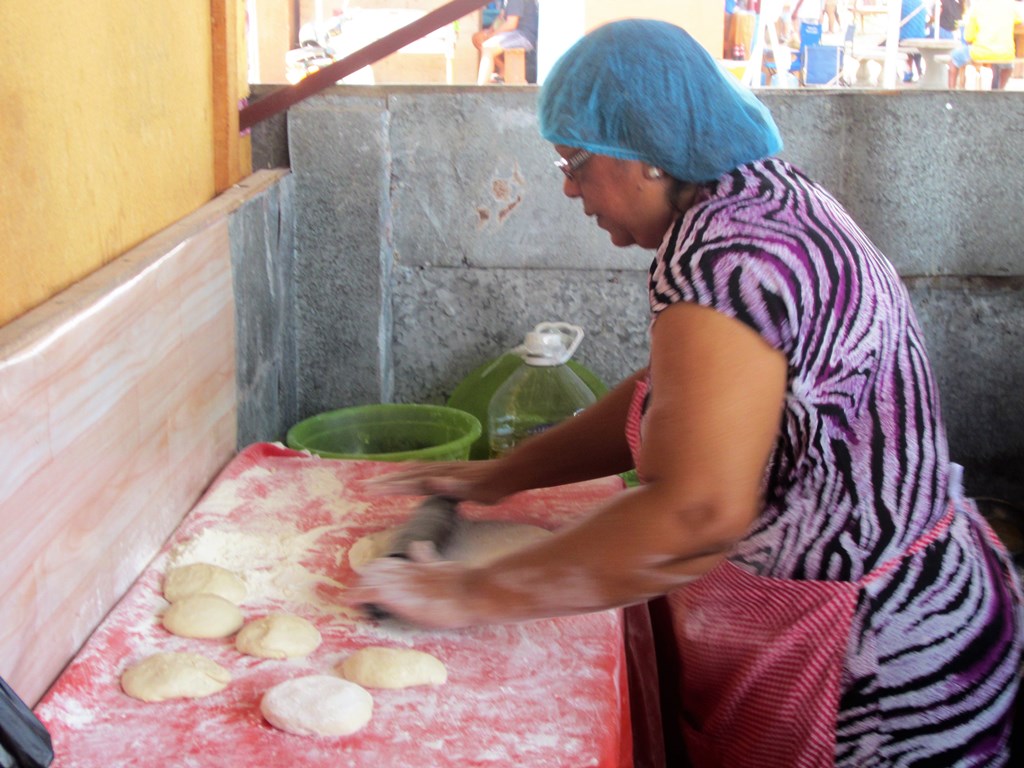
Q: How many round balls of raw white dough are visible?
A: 6